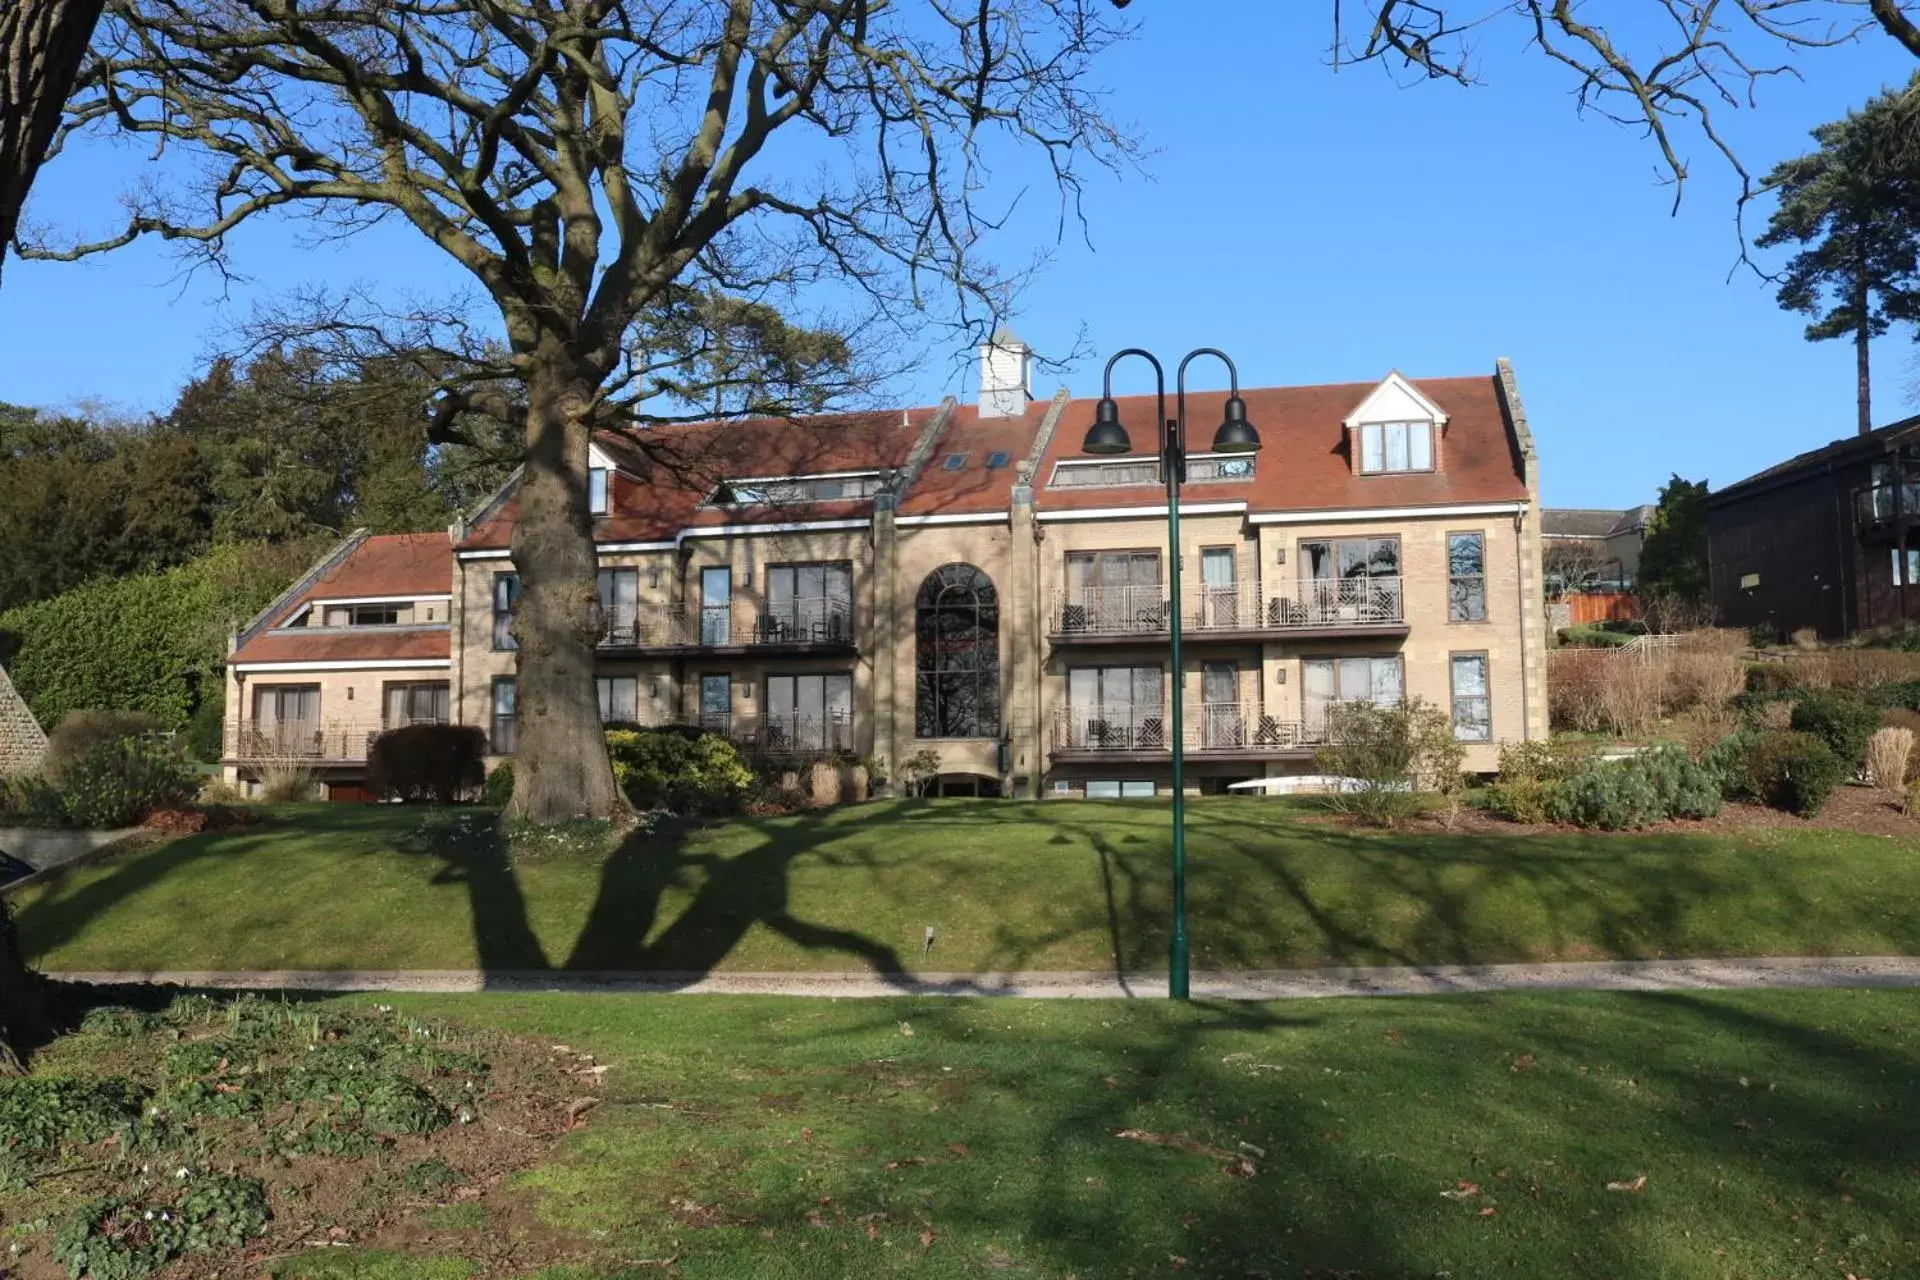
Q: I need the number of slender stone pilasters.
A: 2